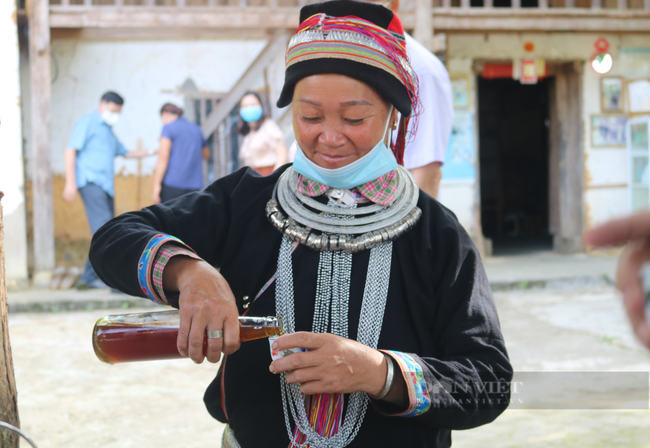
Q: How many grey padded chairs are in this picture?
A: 0